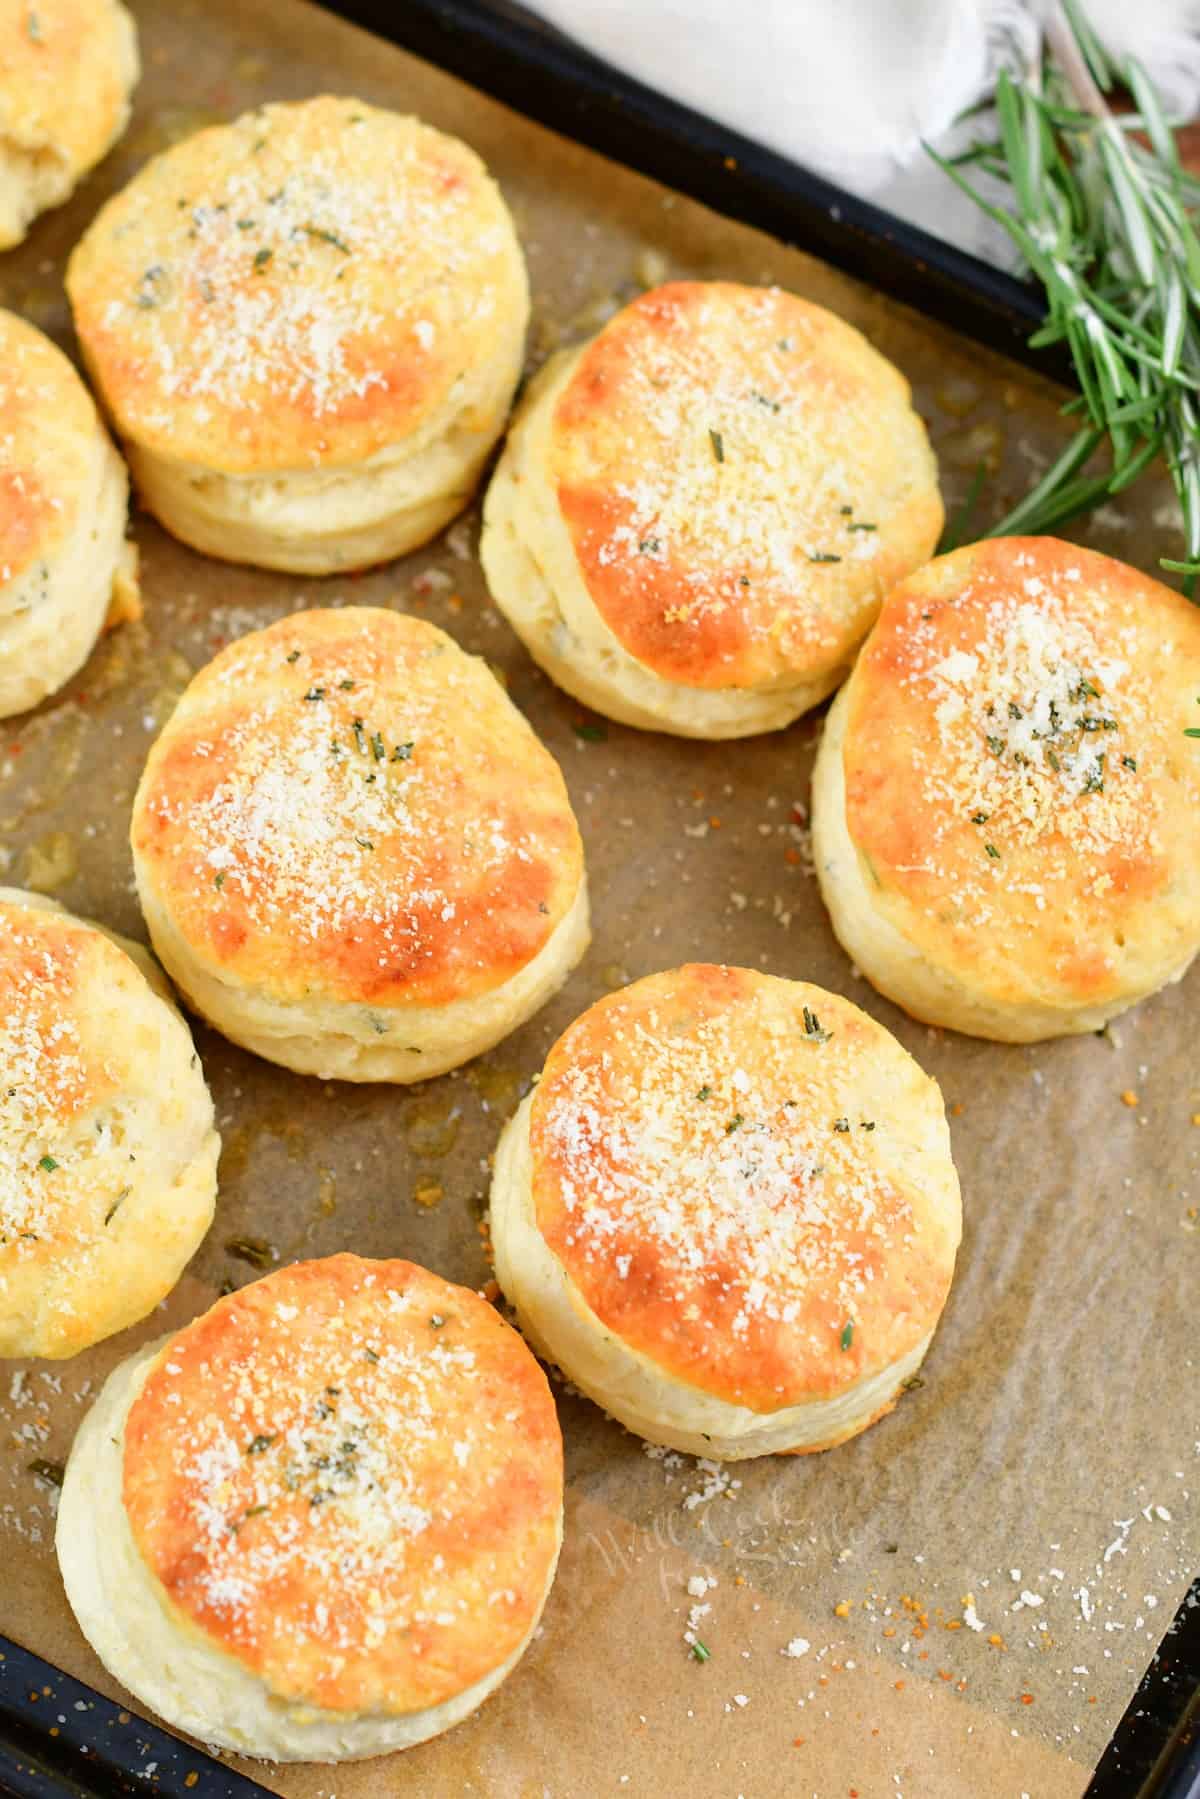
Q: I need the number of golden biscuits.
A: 9